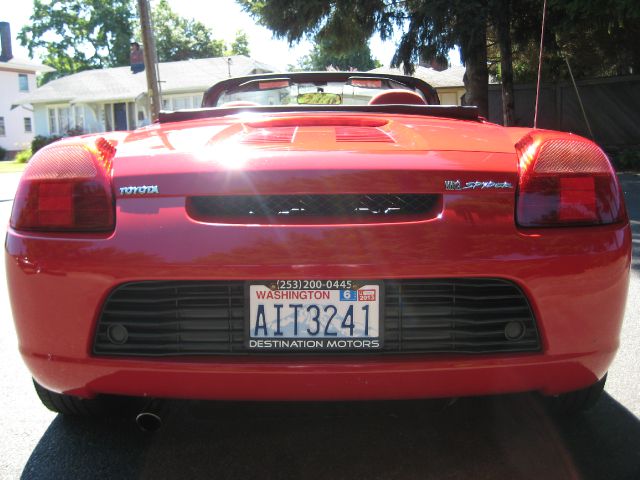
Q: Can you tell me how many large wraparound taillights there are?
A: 2